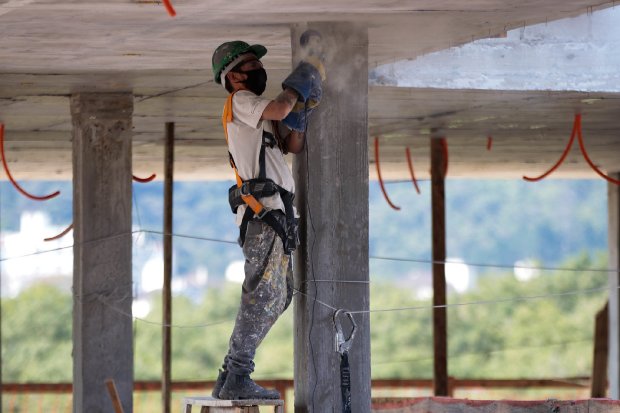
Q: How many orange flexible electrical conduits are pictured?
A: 10